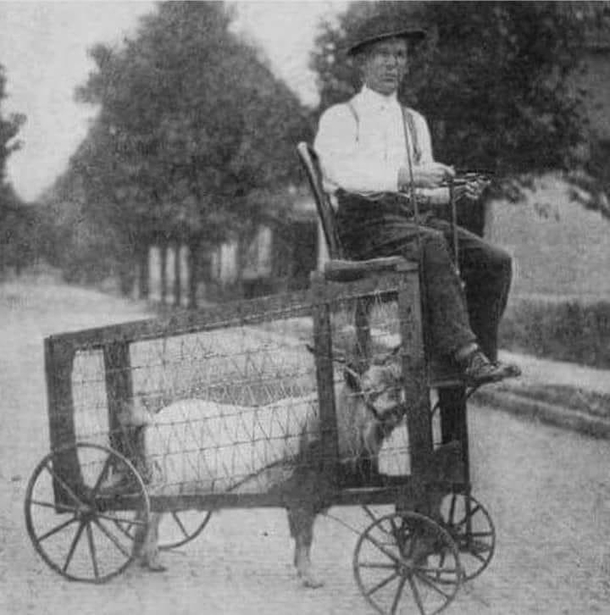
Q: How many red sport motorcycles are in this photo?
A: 0